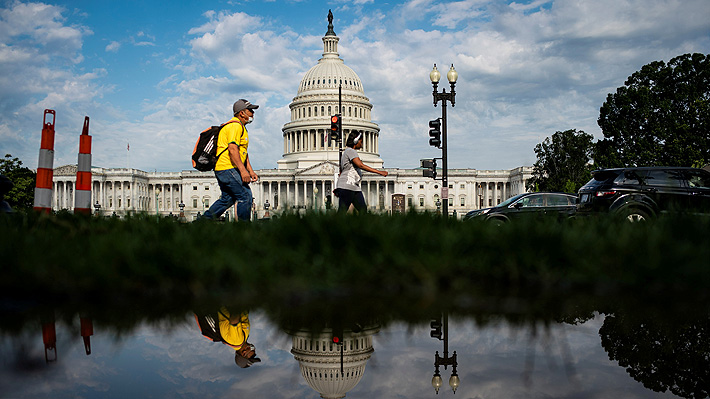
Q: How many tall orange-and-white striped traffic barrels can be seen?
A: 2